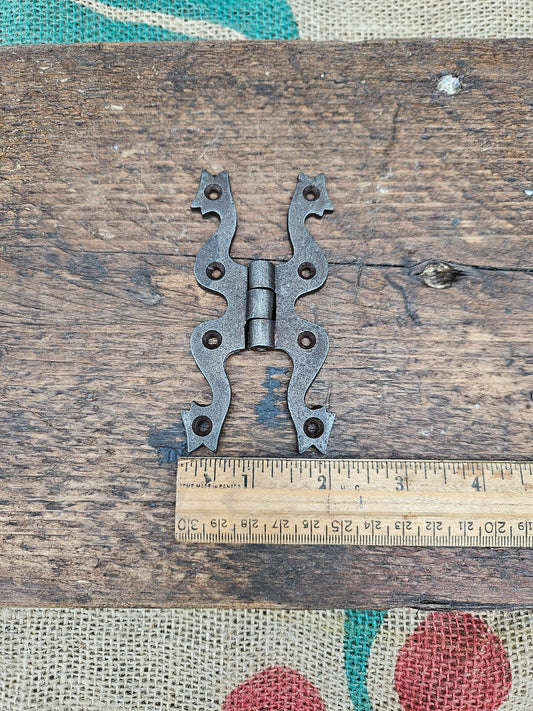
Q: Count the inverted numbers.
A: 12